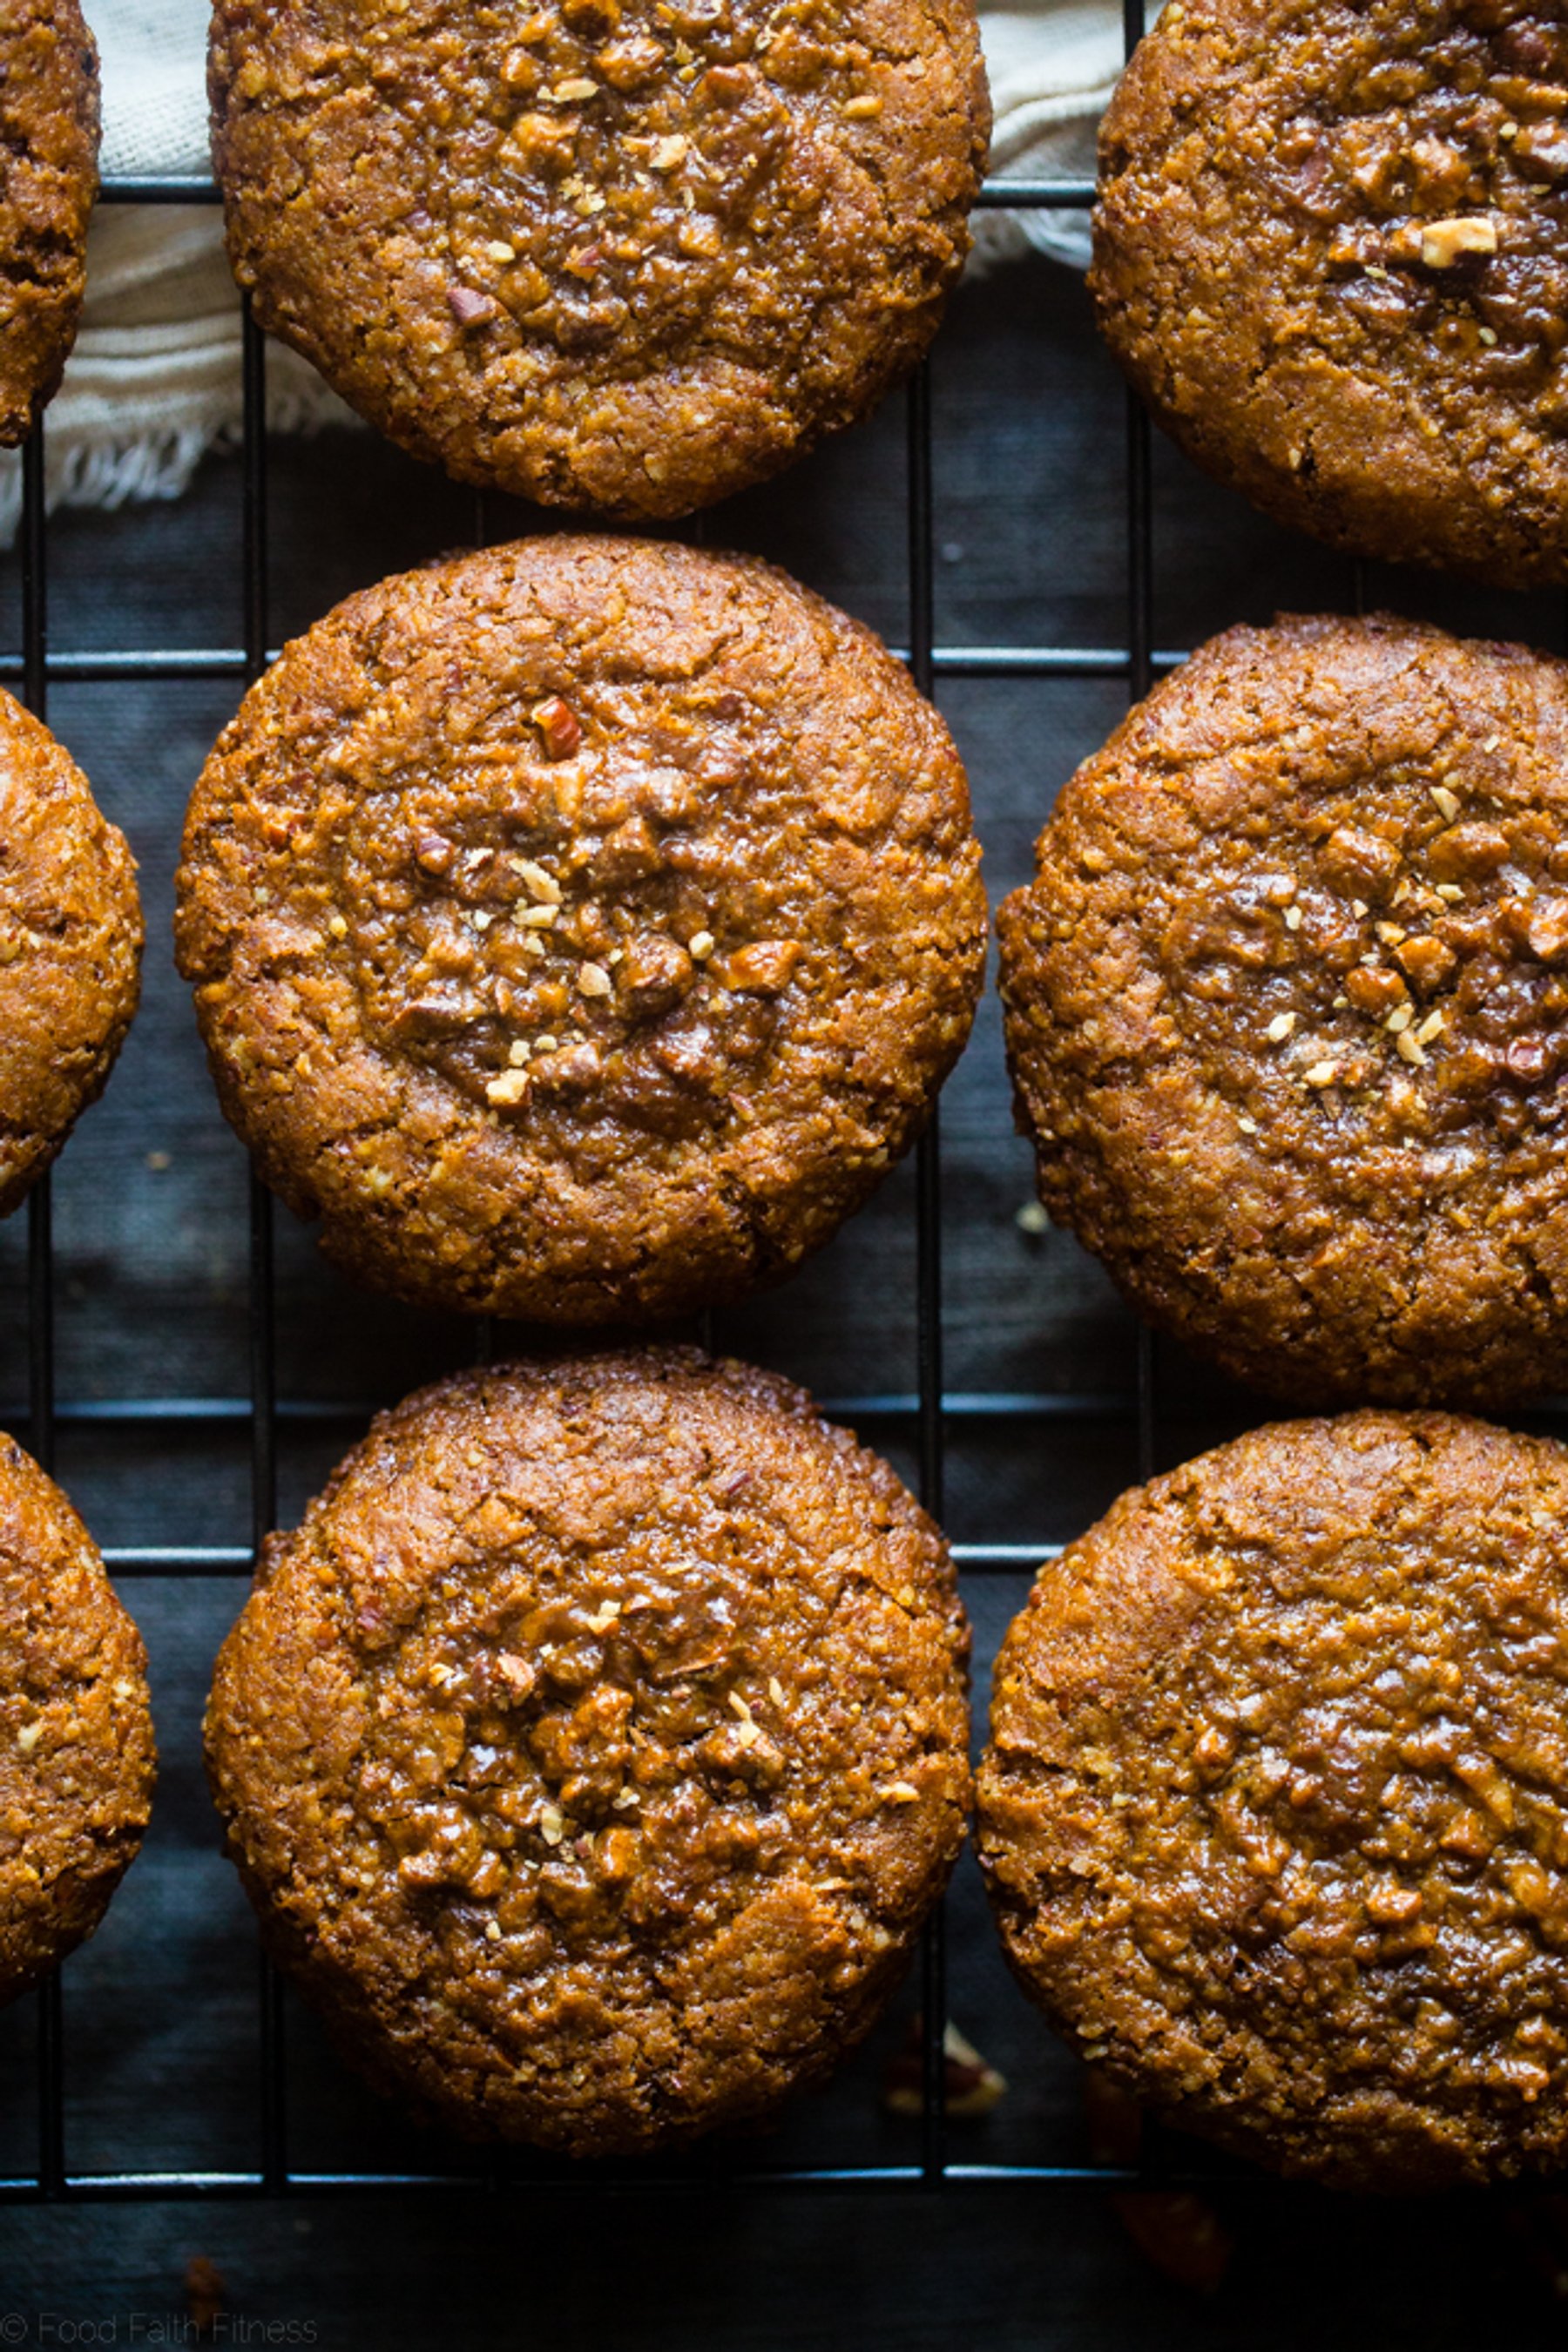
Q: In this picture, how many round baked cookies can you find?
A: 9